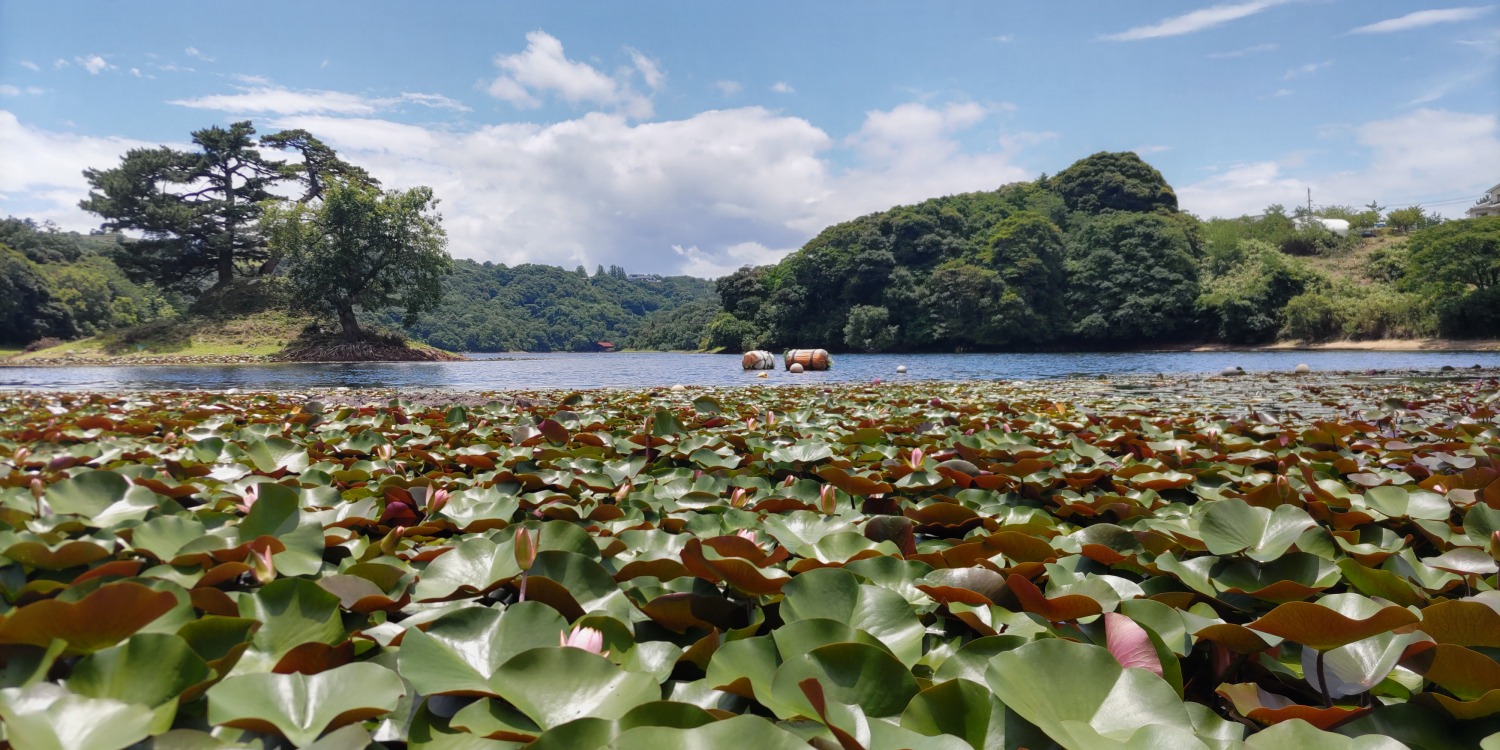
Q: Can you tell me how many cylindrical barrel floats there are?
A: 2